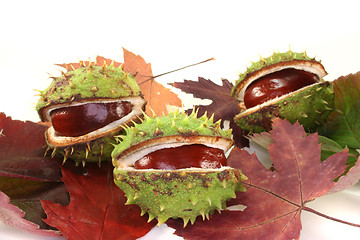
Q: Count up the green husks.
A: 3